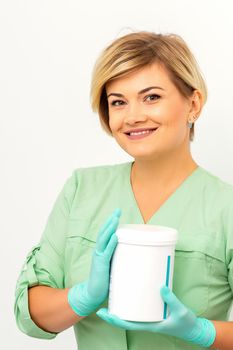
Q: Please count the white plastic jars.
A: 1